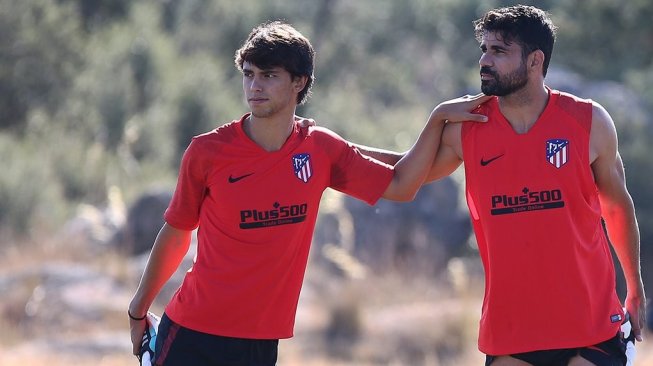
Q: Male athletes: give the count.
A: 2